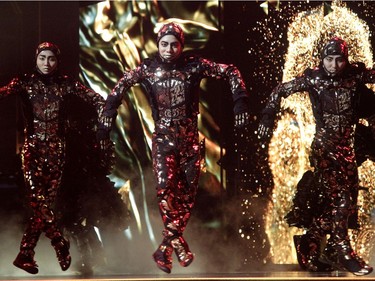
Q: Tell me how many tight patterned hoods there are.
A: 3